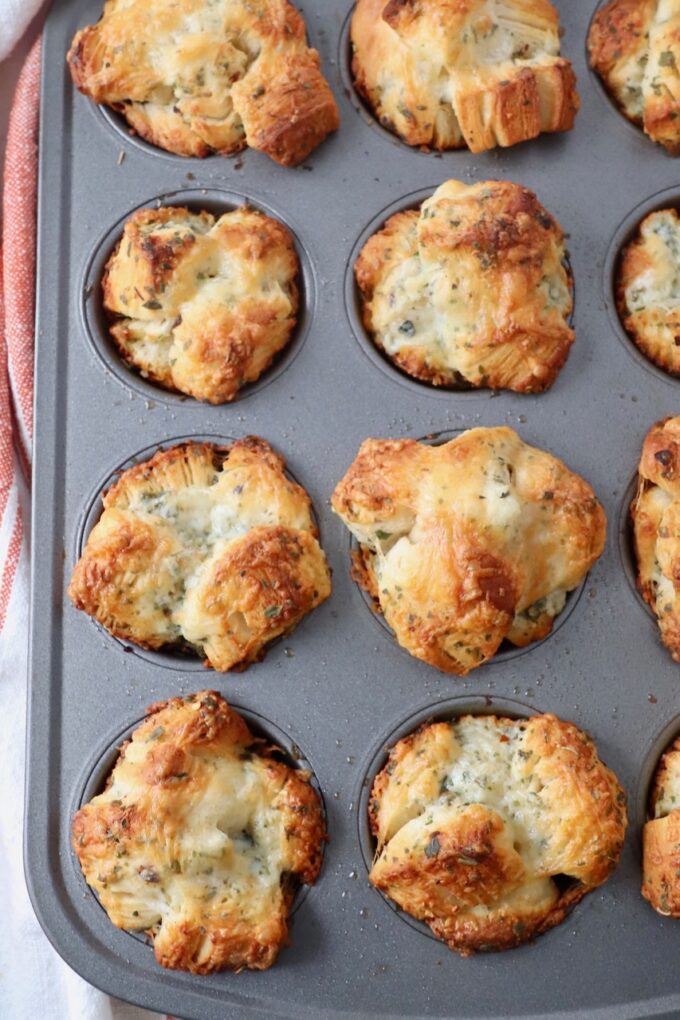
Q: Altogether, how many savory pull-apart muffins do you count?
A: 12